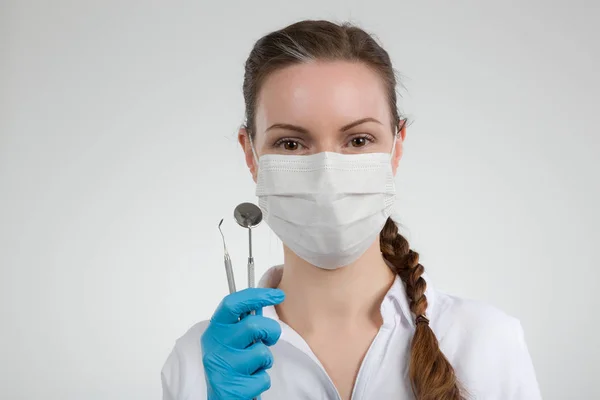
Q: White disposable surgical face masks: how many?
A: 1